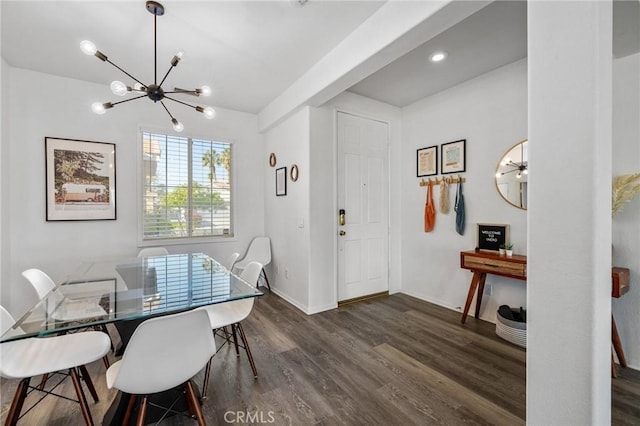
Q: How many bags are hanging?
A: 3